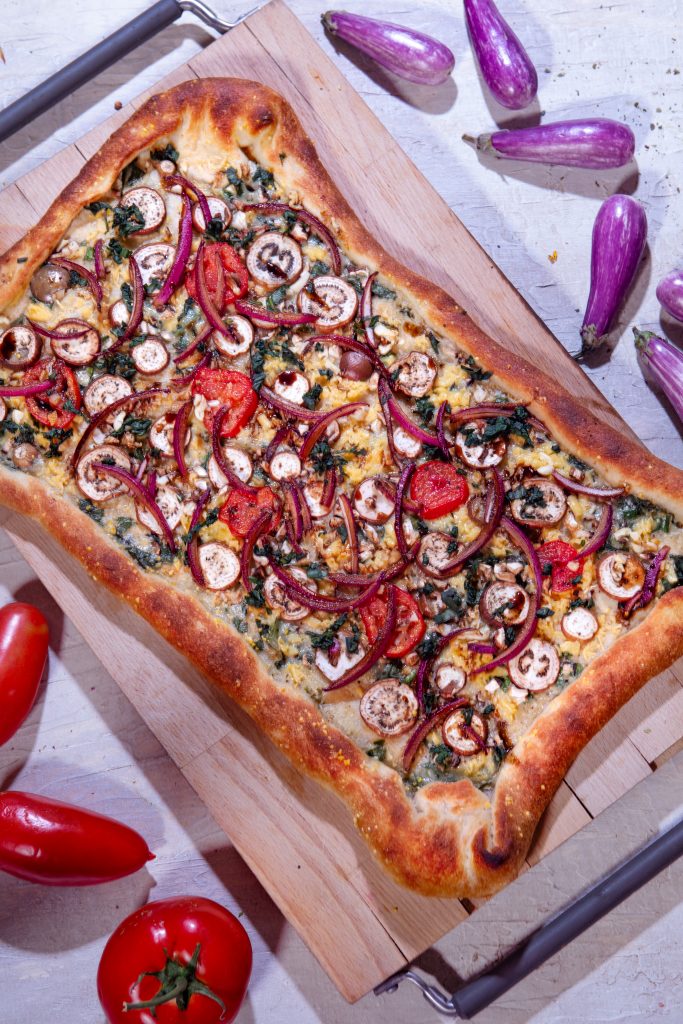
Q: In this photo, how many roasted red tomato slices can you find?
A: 7